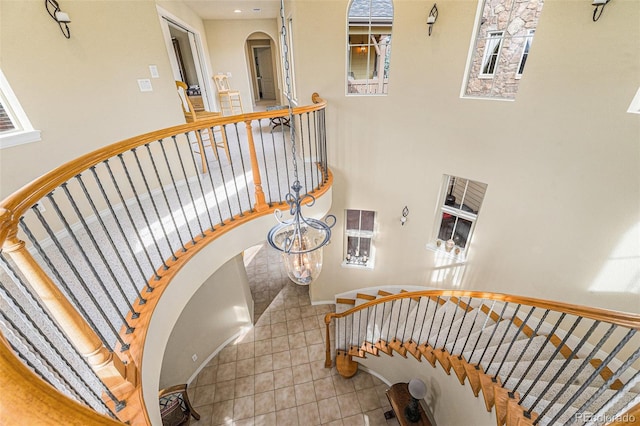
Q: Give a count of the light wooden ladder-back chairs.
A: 2